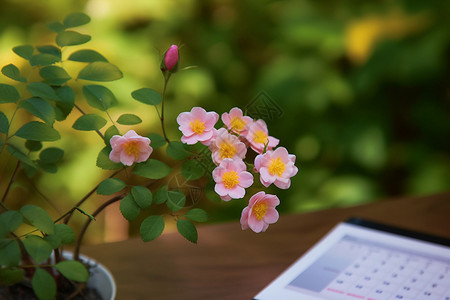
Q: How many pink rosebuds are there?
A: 1